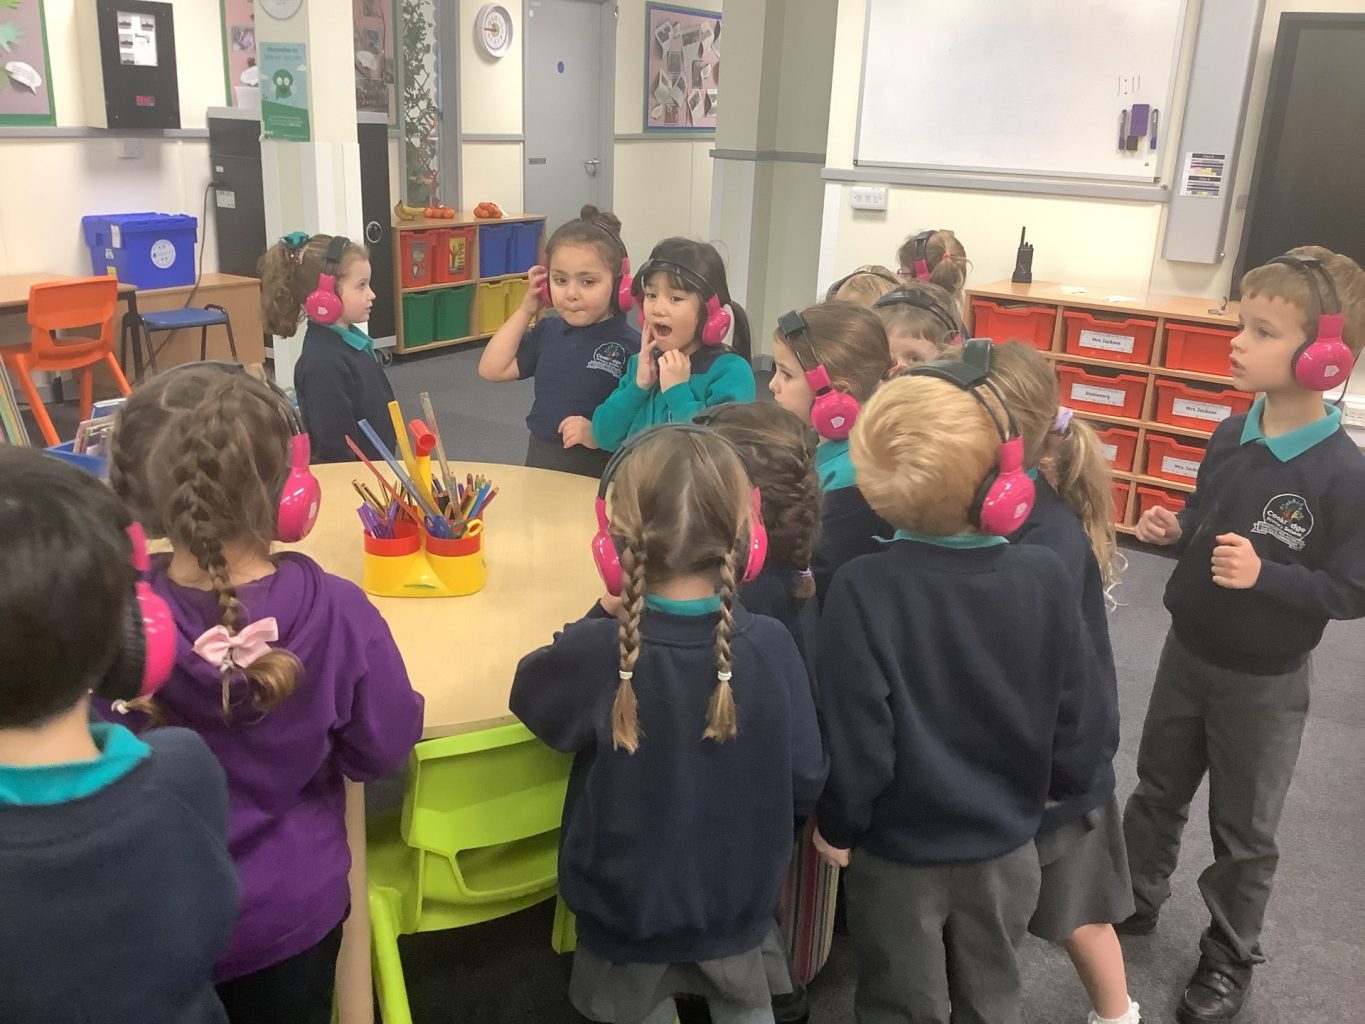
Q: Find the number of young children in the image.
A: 14